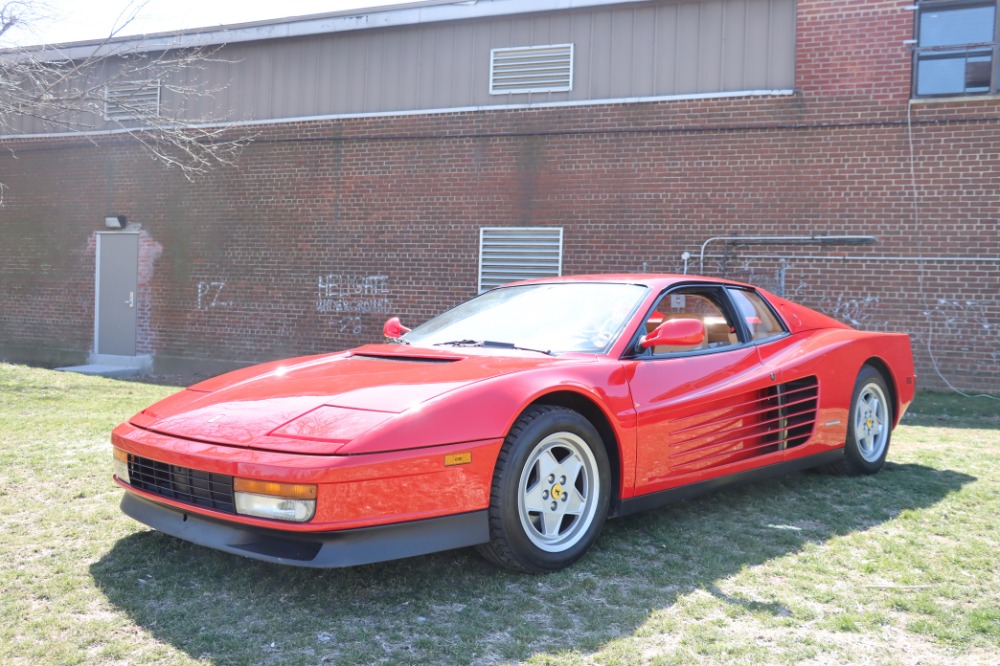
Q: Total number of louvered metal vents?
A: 3